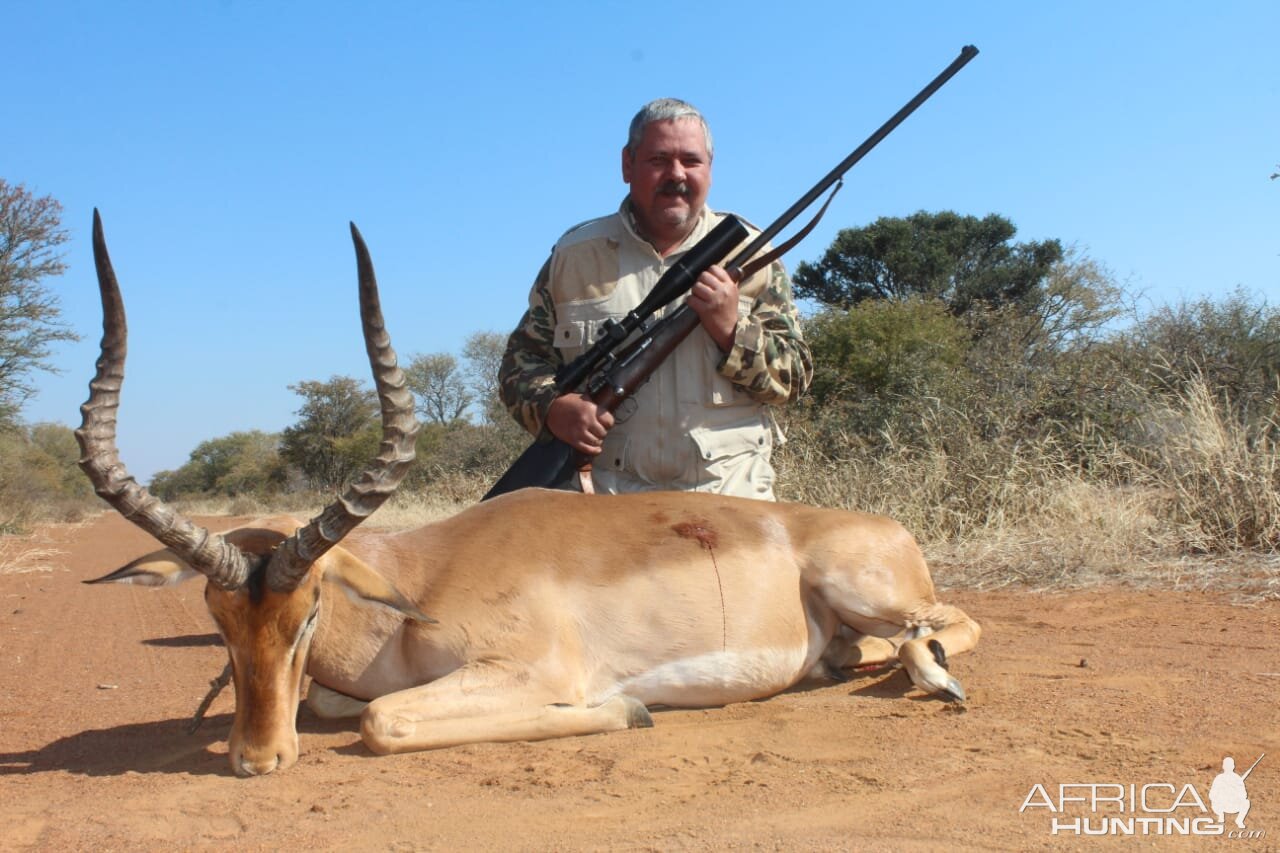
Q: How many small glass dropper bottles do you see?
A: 0